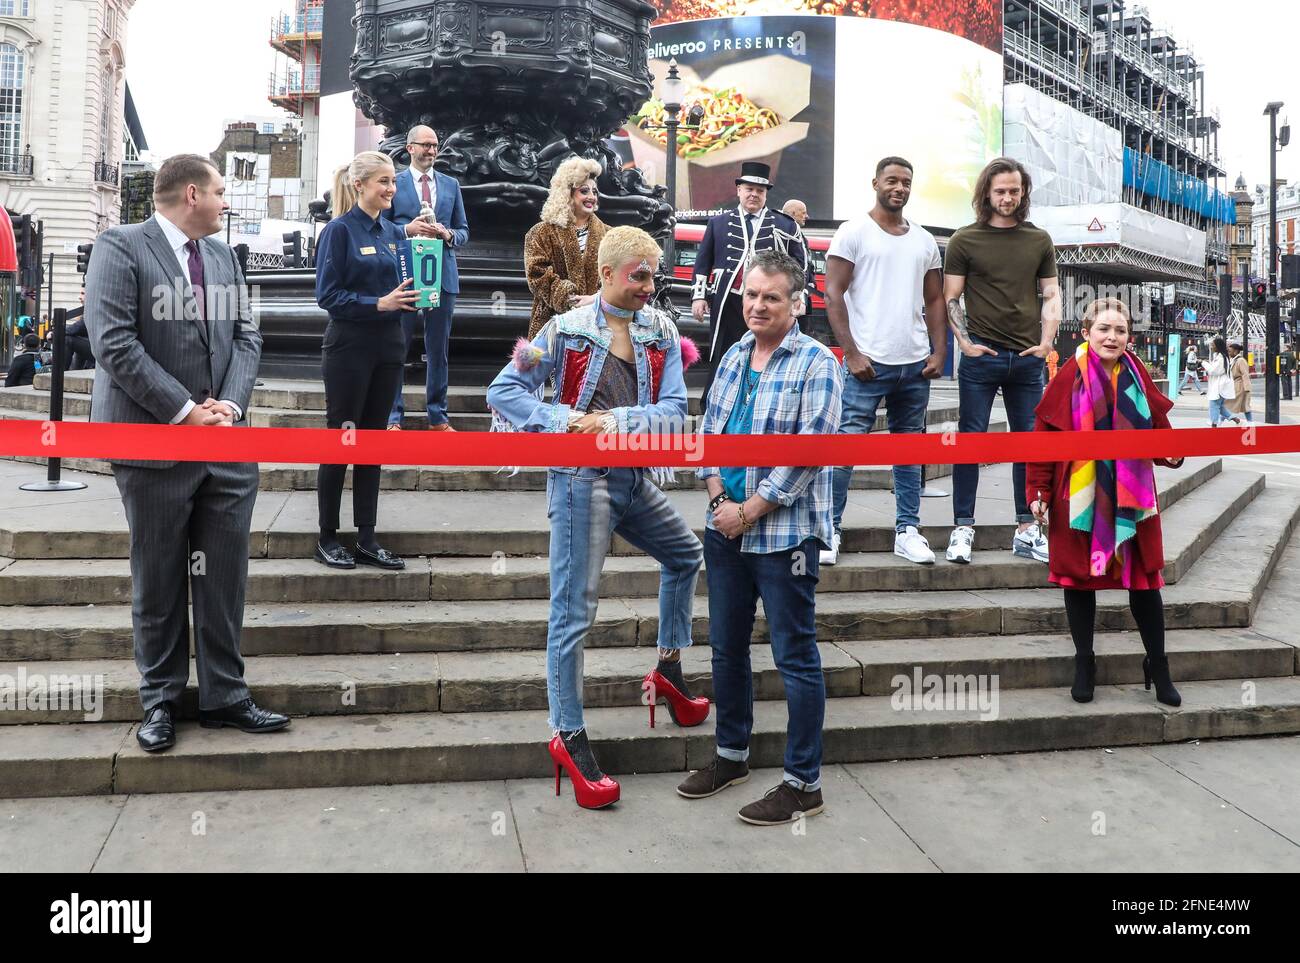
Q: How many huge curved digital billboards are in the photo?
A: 1